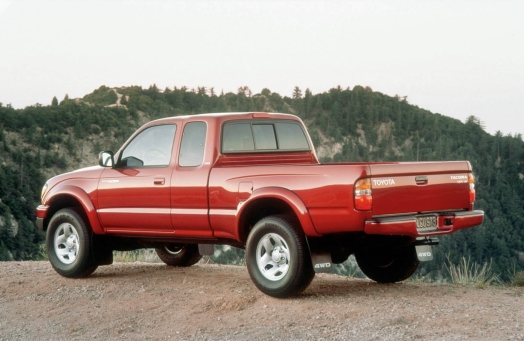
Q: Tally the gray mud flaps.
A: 3